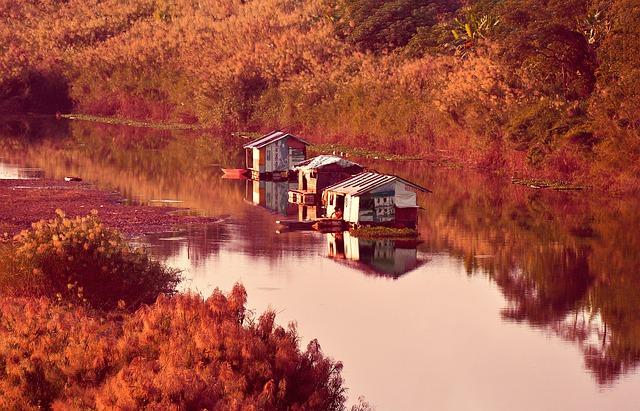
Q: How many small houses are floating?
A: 3